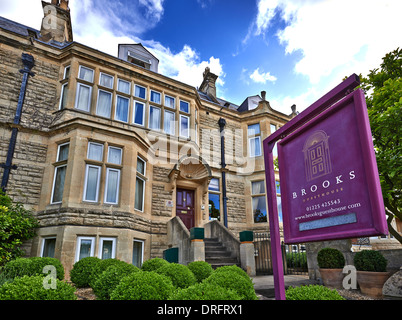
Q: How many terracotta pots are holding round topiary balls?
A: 2